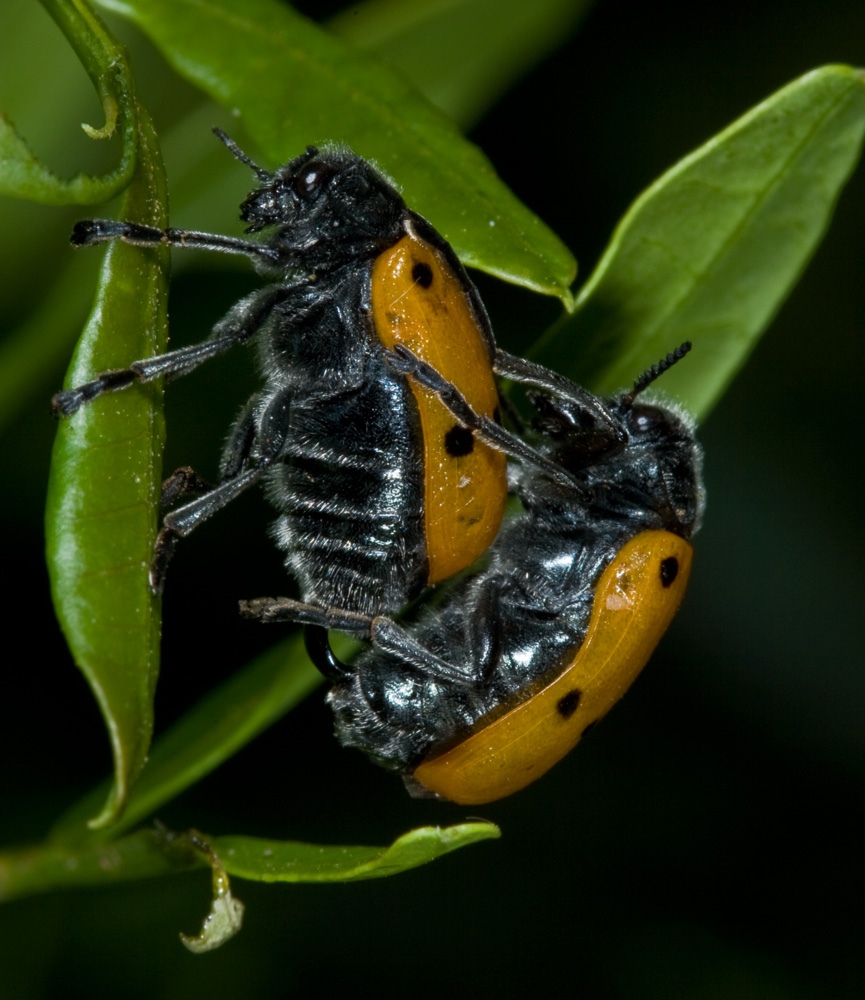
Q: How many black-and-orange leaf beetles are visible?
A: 2